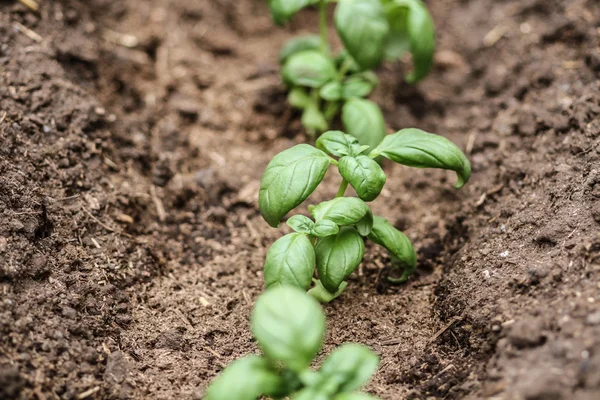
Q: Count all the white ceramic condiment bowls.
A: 0